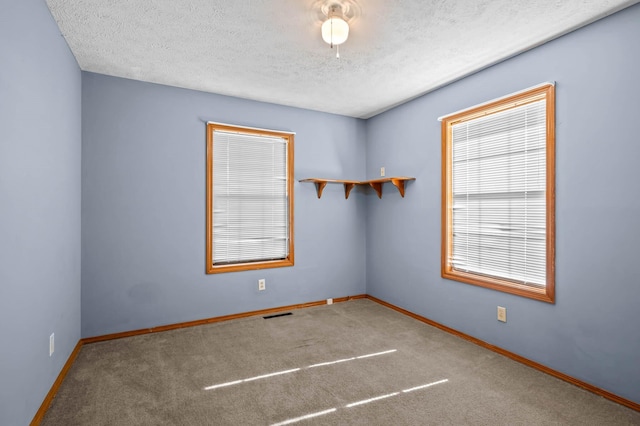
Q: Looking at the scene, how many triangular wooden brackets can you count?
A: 4